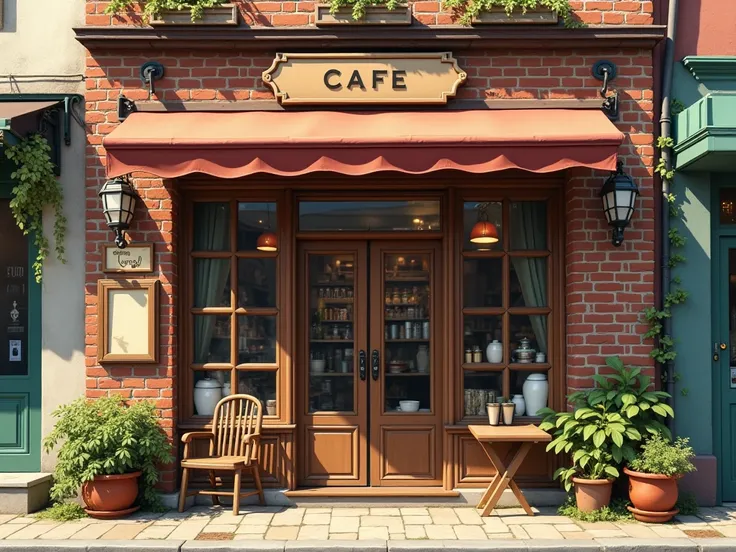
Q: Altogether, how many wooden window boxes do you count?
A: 3